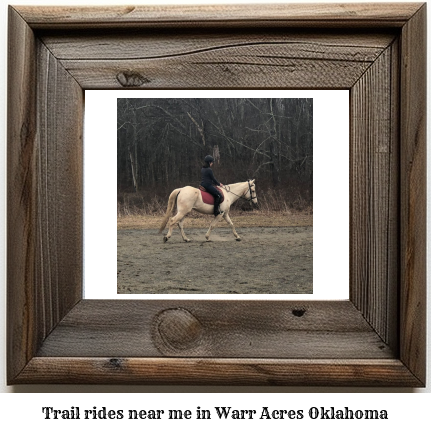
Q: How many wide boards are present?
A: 4